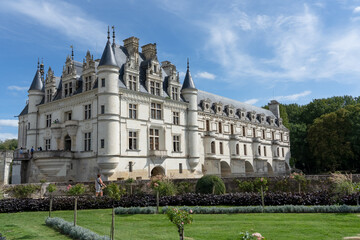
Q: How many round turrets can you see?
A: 3